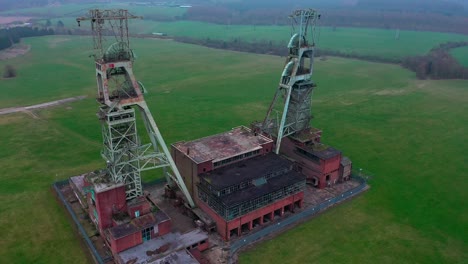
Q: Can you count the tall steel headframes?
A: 2